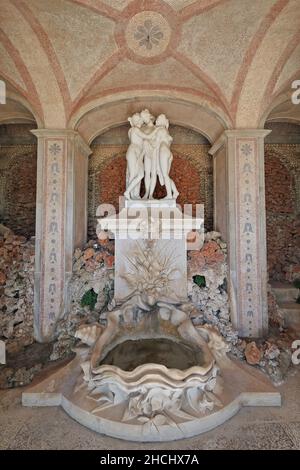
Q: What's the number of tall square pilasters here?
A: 2